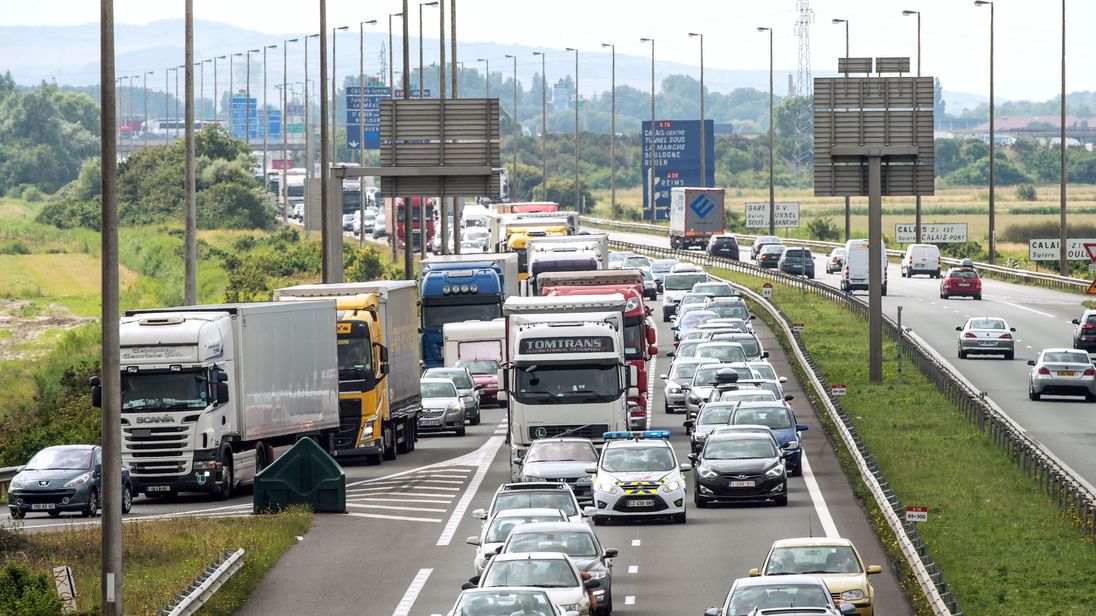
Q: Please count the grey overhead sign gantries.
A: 2